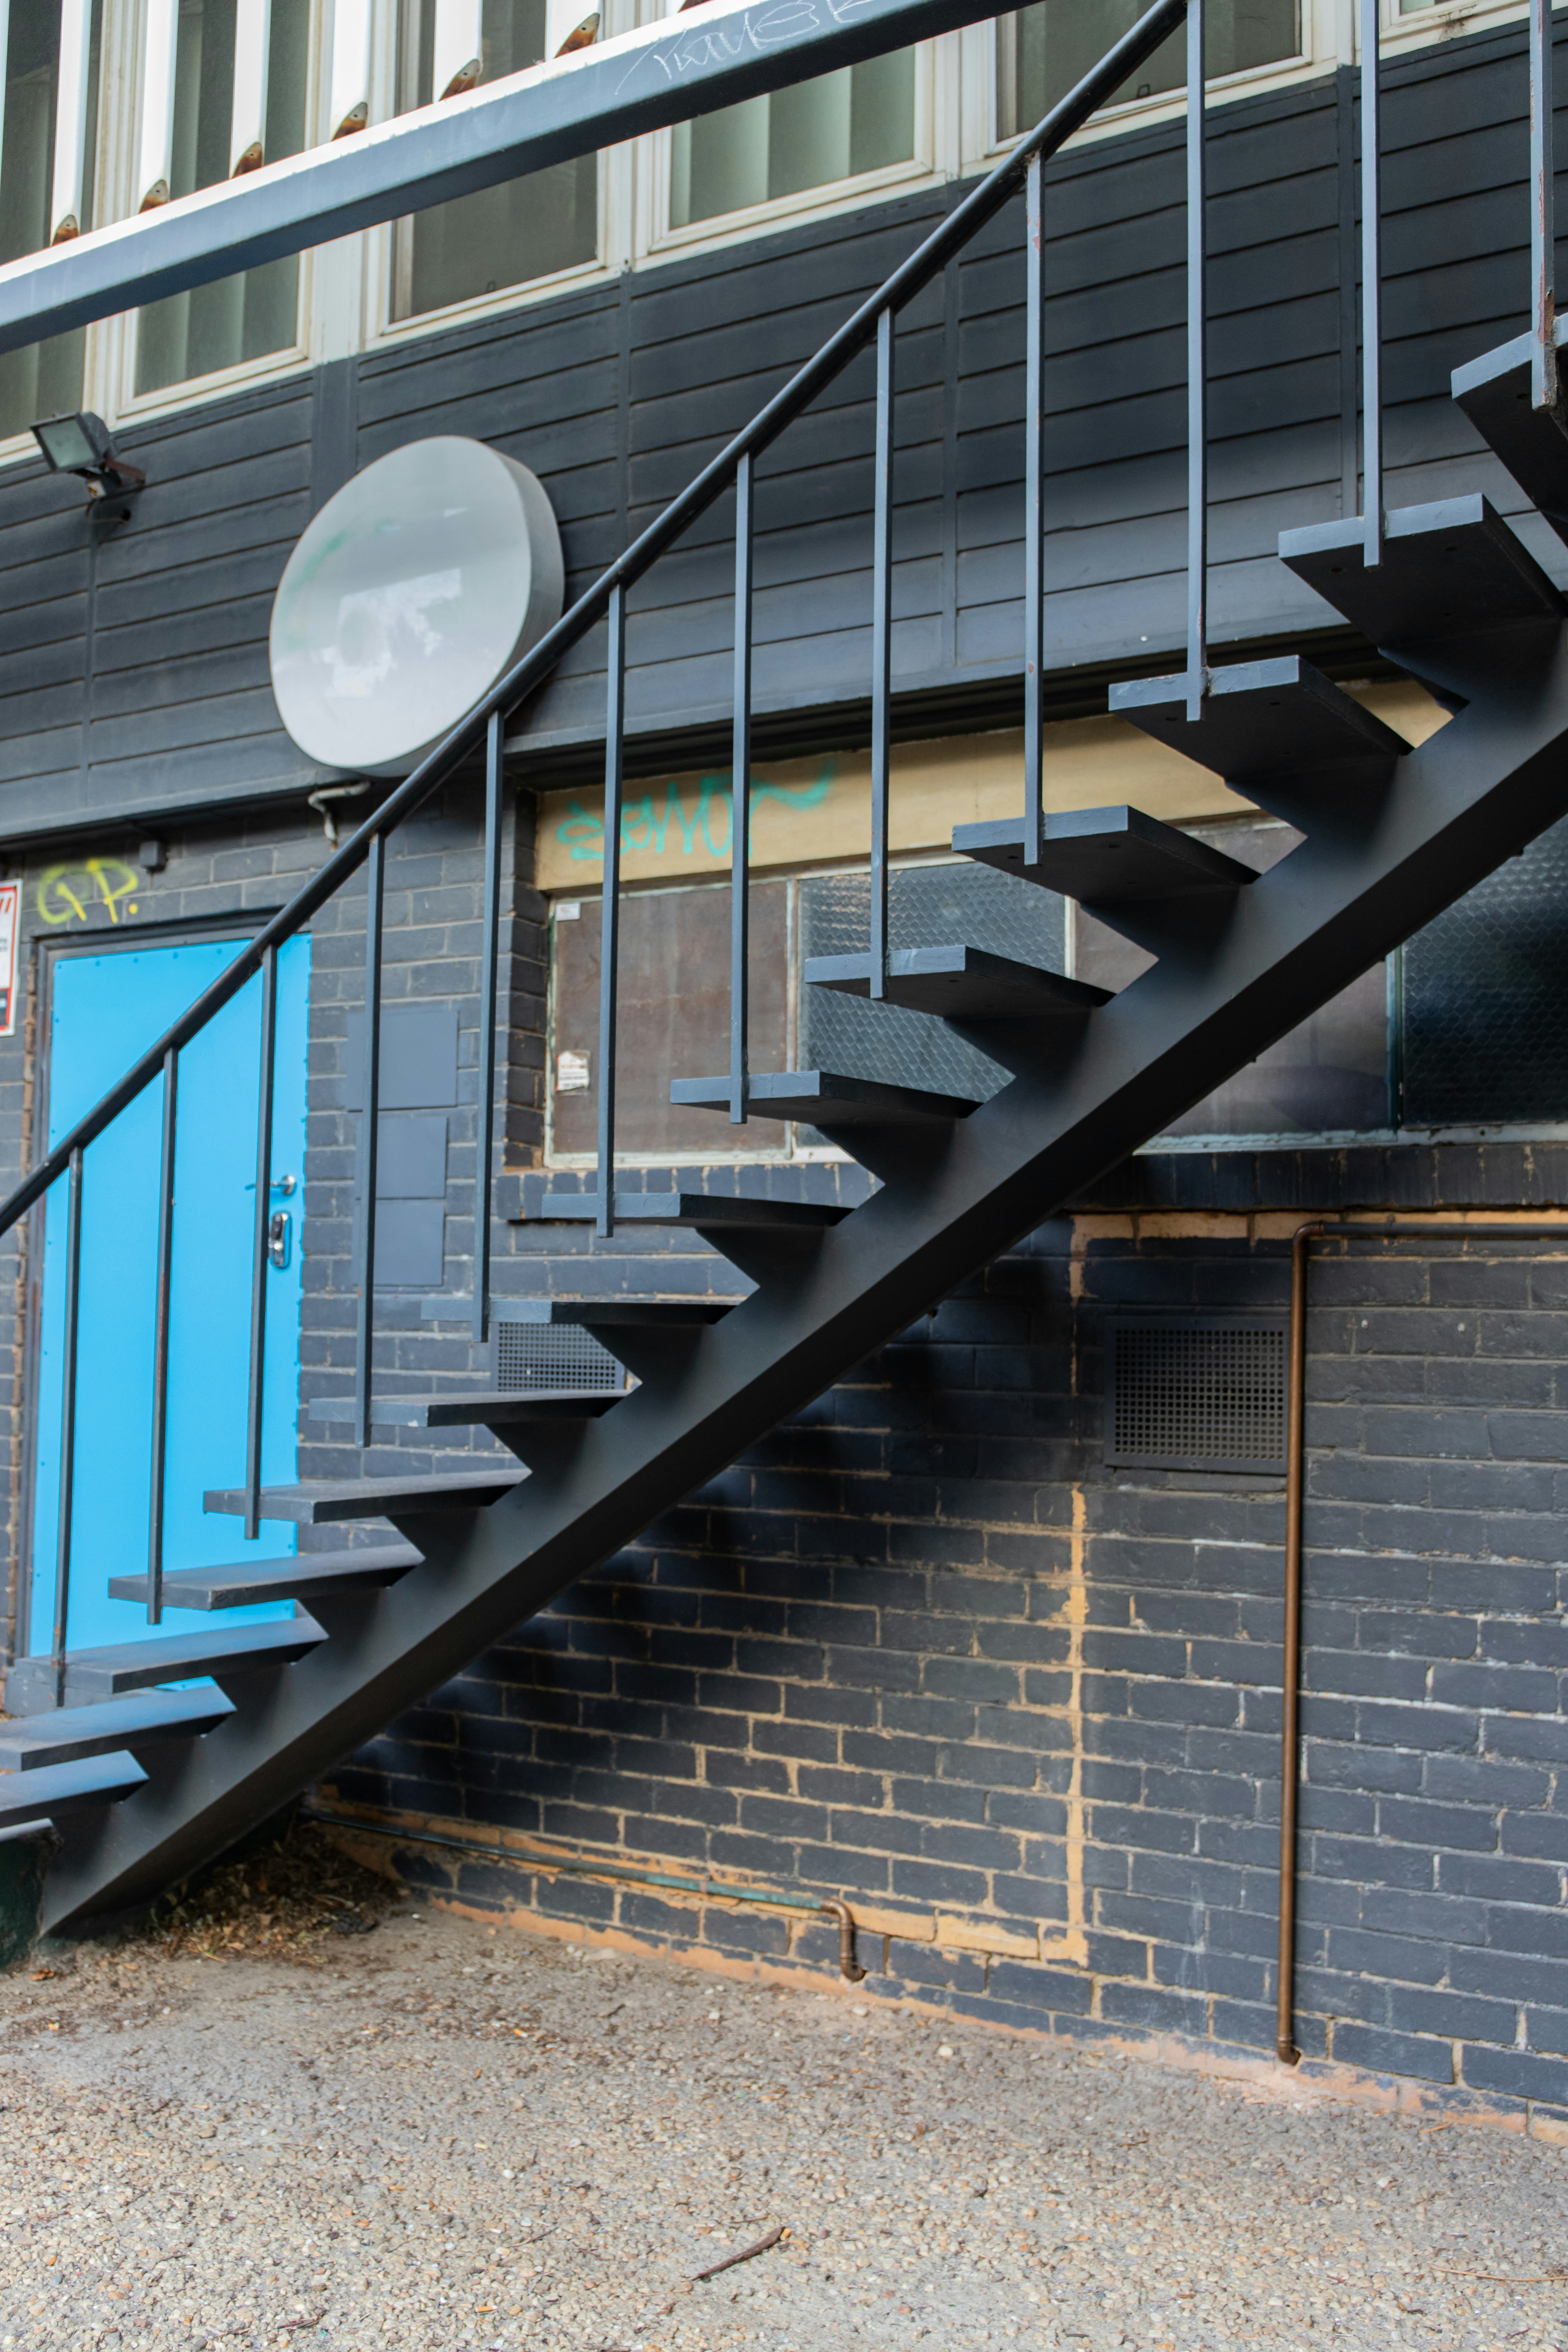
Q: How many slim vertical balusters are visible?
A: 12